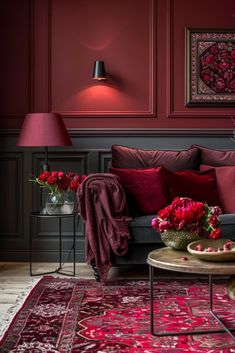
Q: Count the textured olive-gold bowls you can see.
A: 1